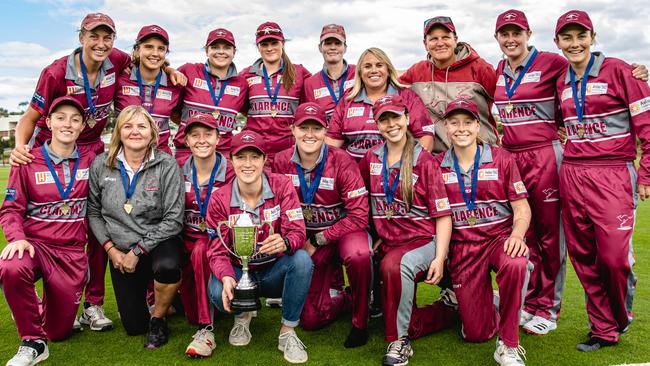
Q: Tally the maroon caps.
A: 14